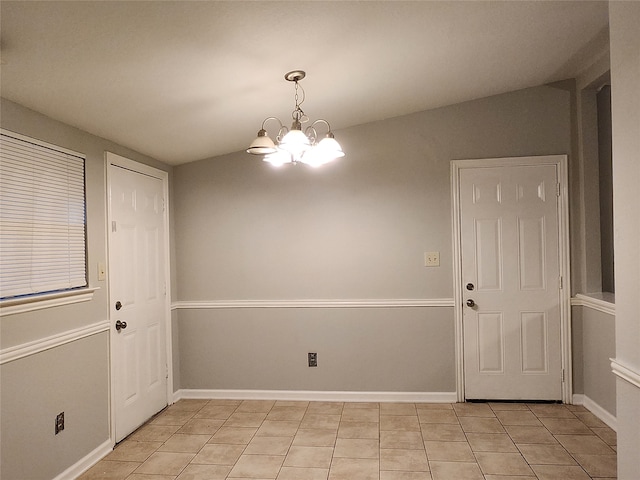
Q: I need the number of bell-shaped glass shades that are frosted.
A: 5